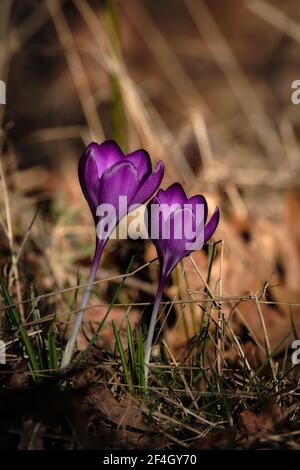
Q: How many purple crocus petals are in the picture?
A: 10